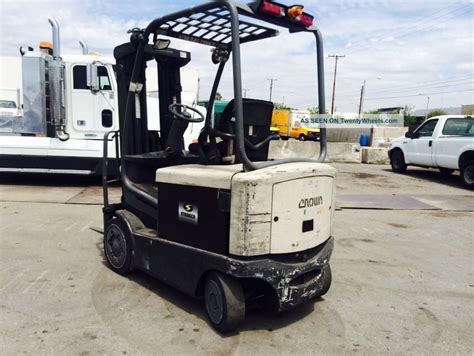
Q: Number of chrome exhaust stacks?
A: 2